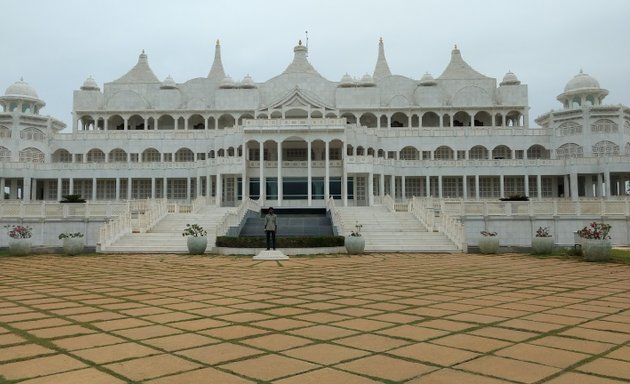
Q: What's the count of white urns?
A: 7